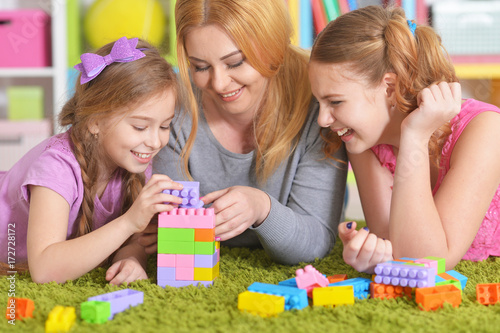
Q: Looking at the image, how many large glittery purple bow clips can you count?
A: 1